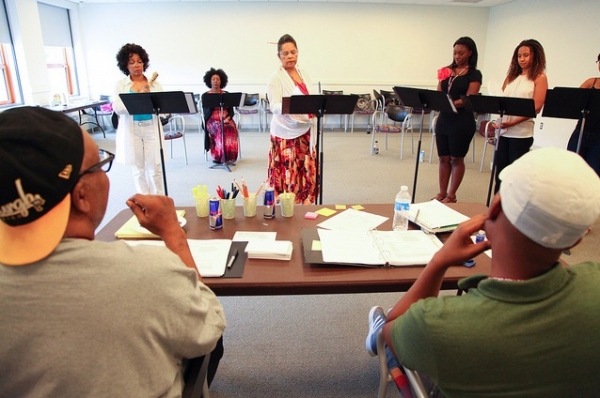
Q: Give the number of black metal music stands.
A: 6